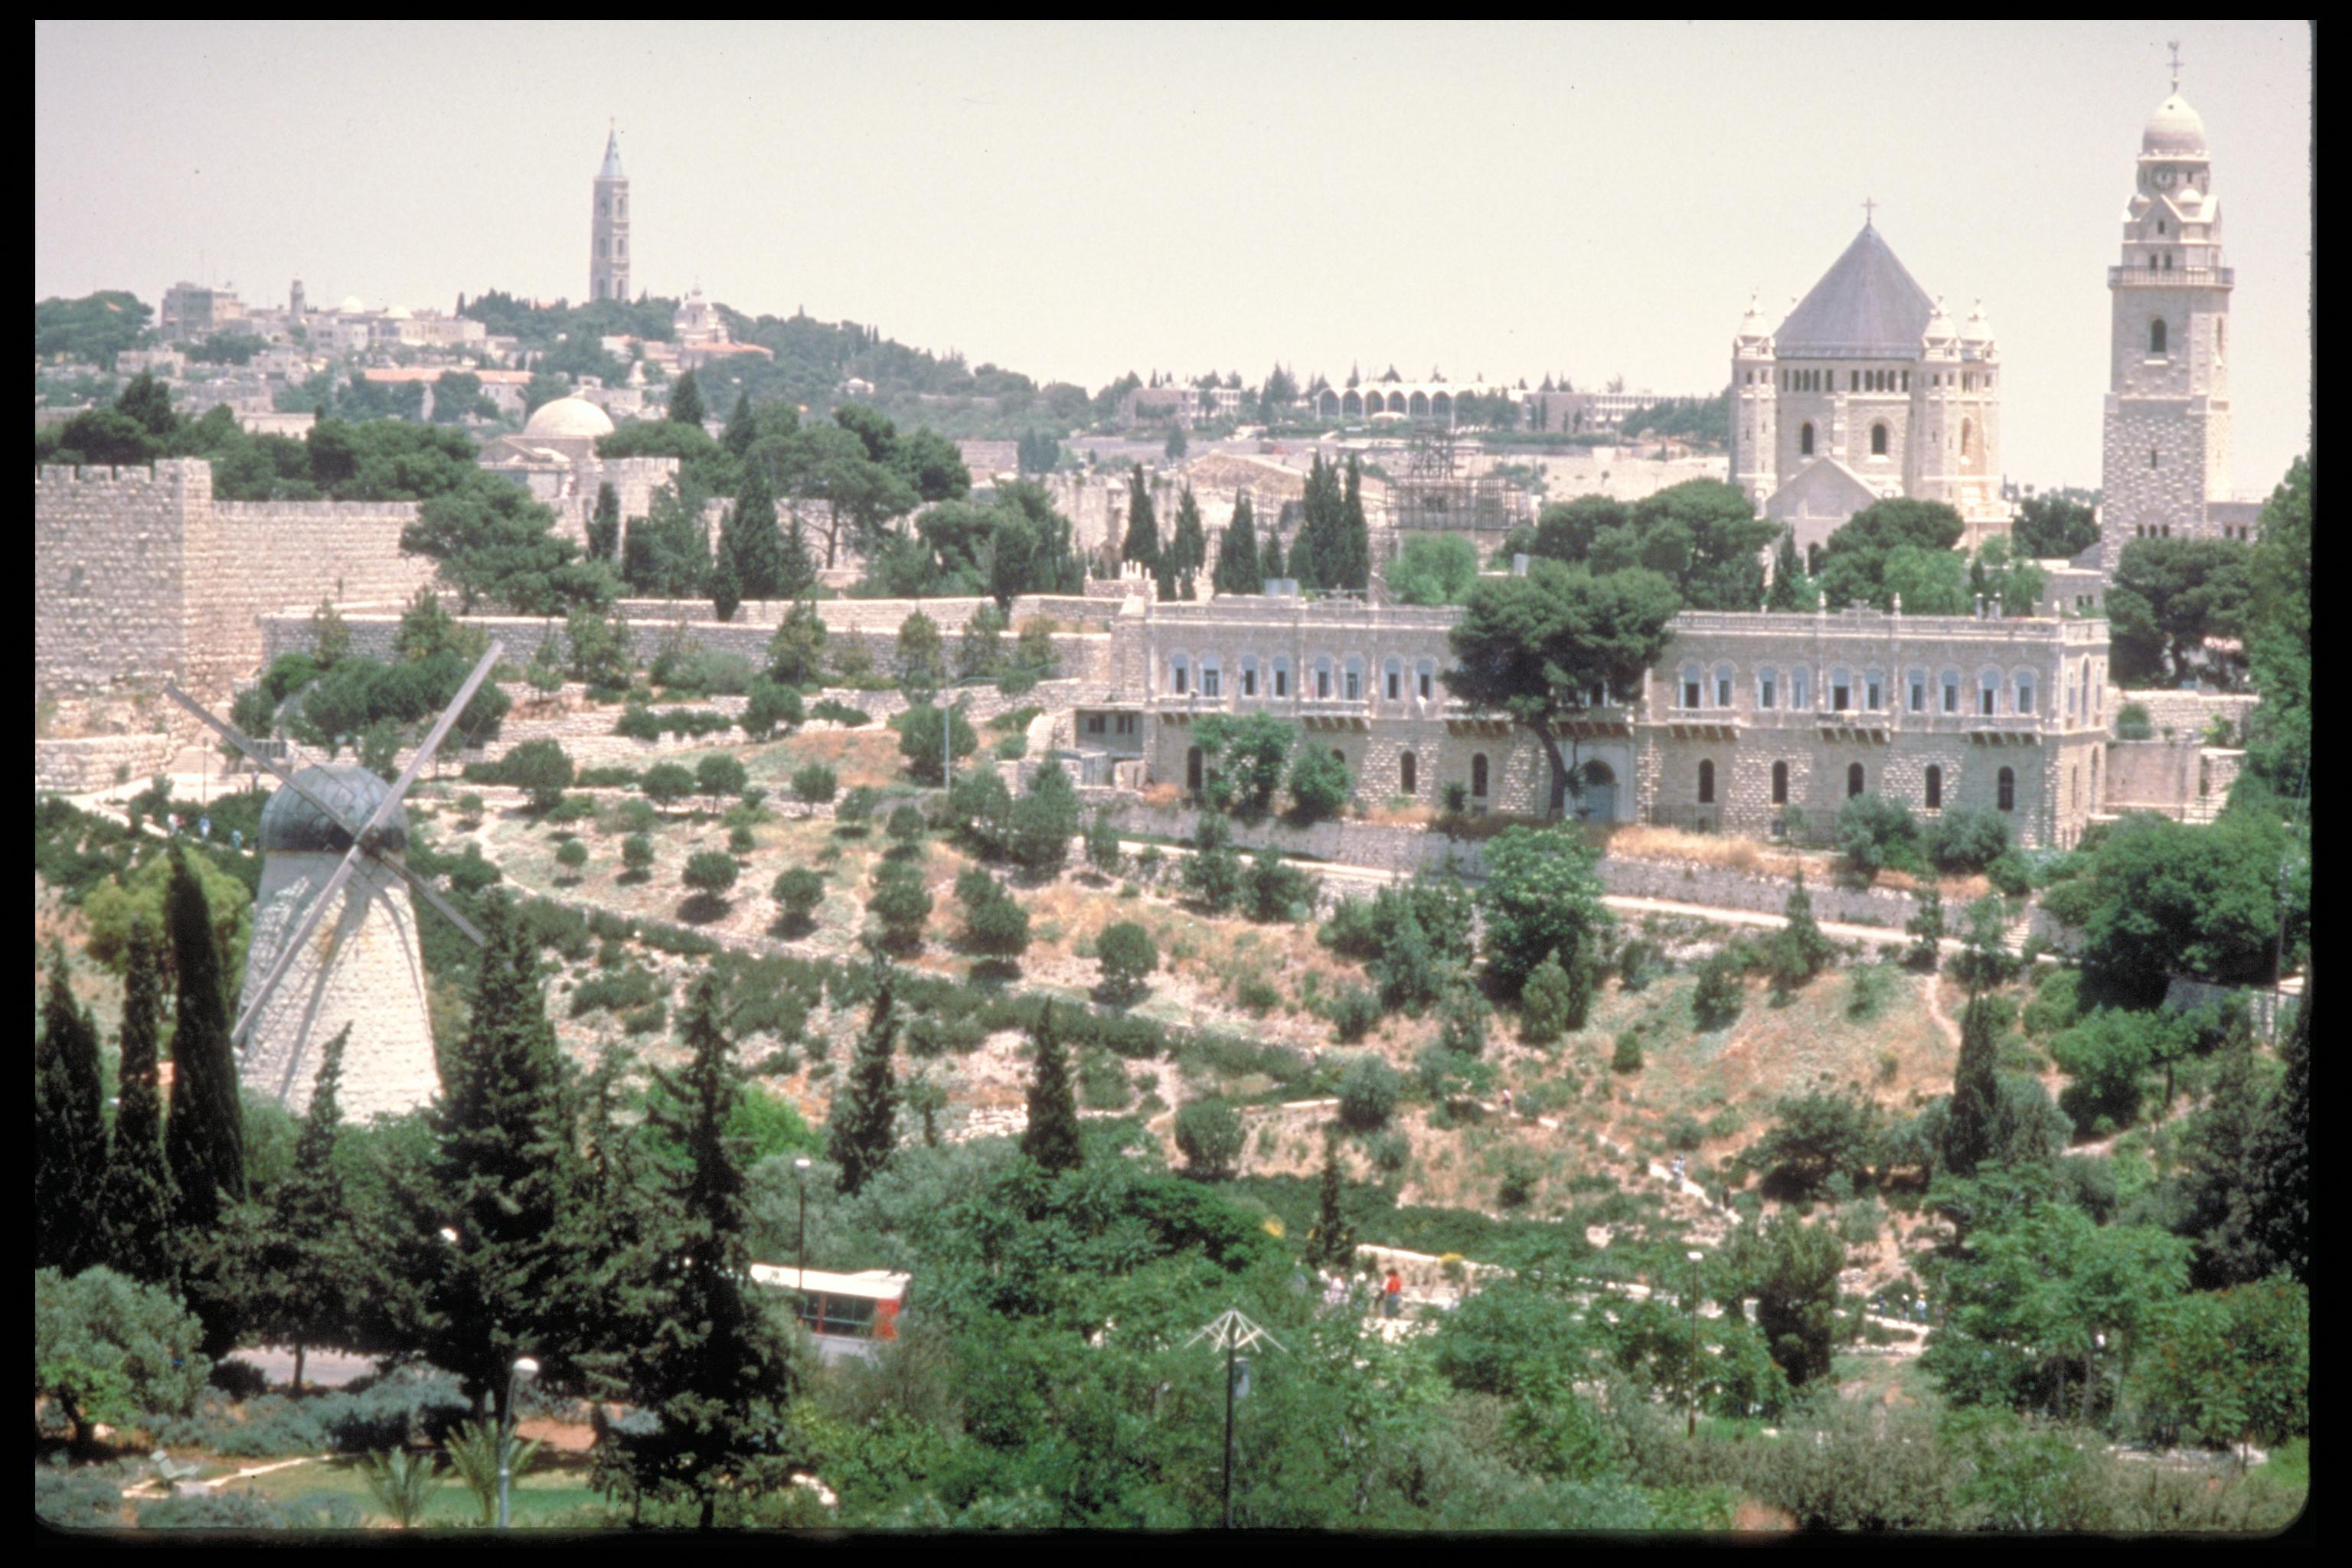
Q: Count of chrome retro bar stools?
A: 0